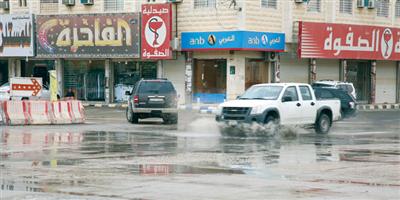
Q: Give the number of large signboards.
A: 5